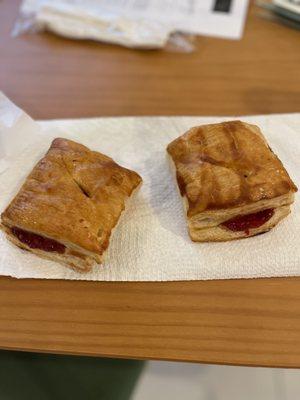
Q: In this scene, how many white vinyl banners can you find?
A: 0